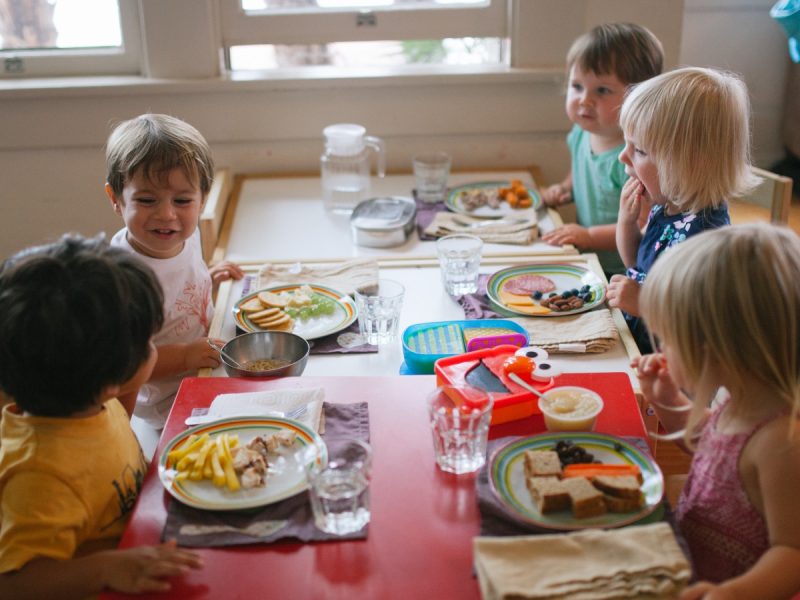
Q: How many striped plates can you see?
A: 5